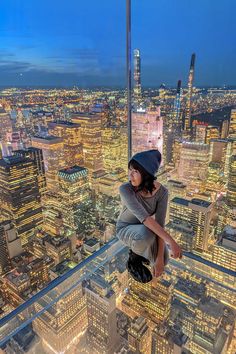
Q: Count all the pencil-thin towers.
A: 3